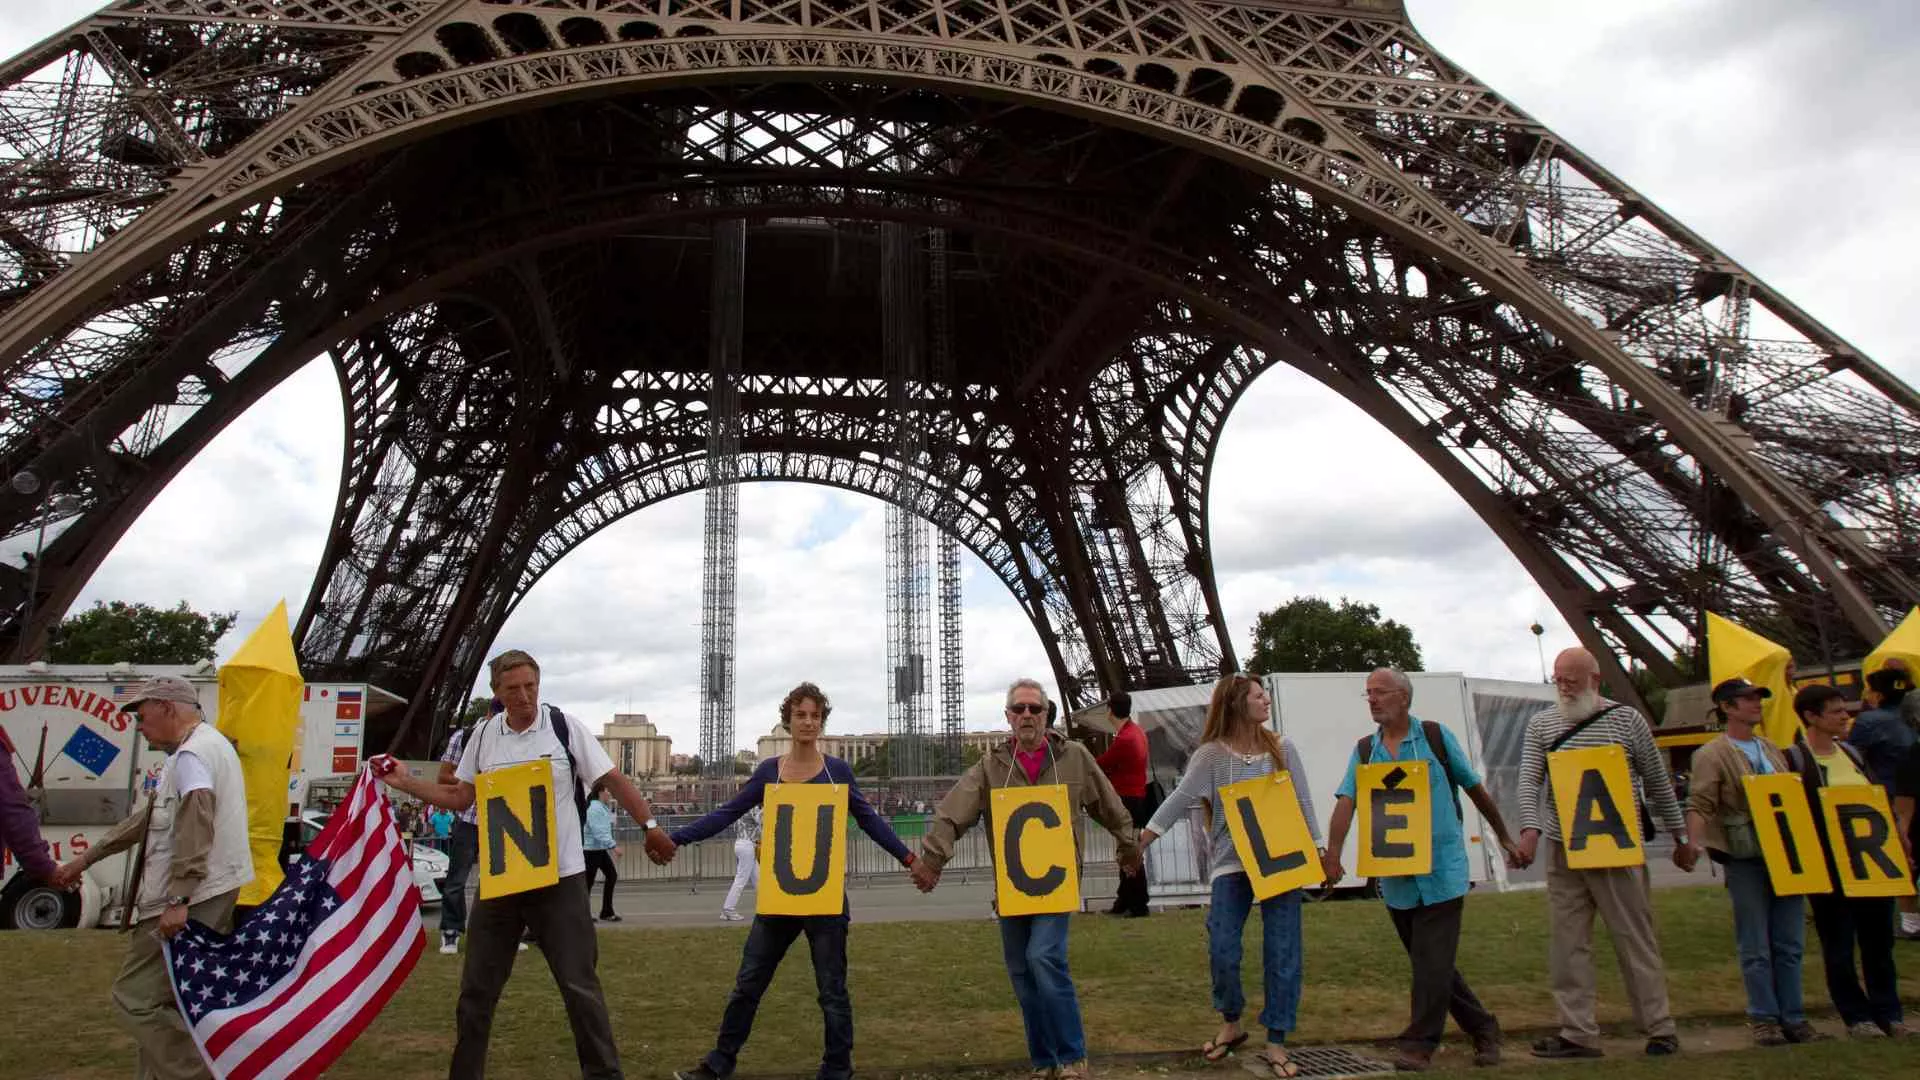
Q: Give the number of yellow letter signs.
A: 8